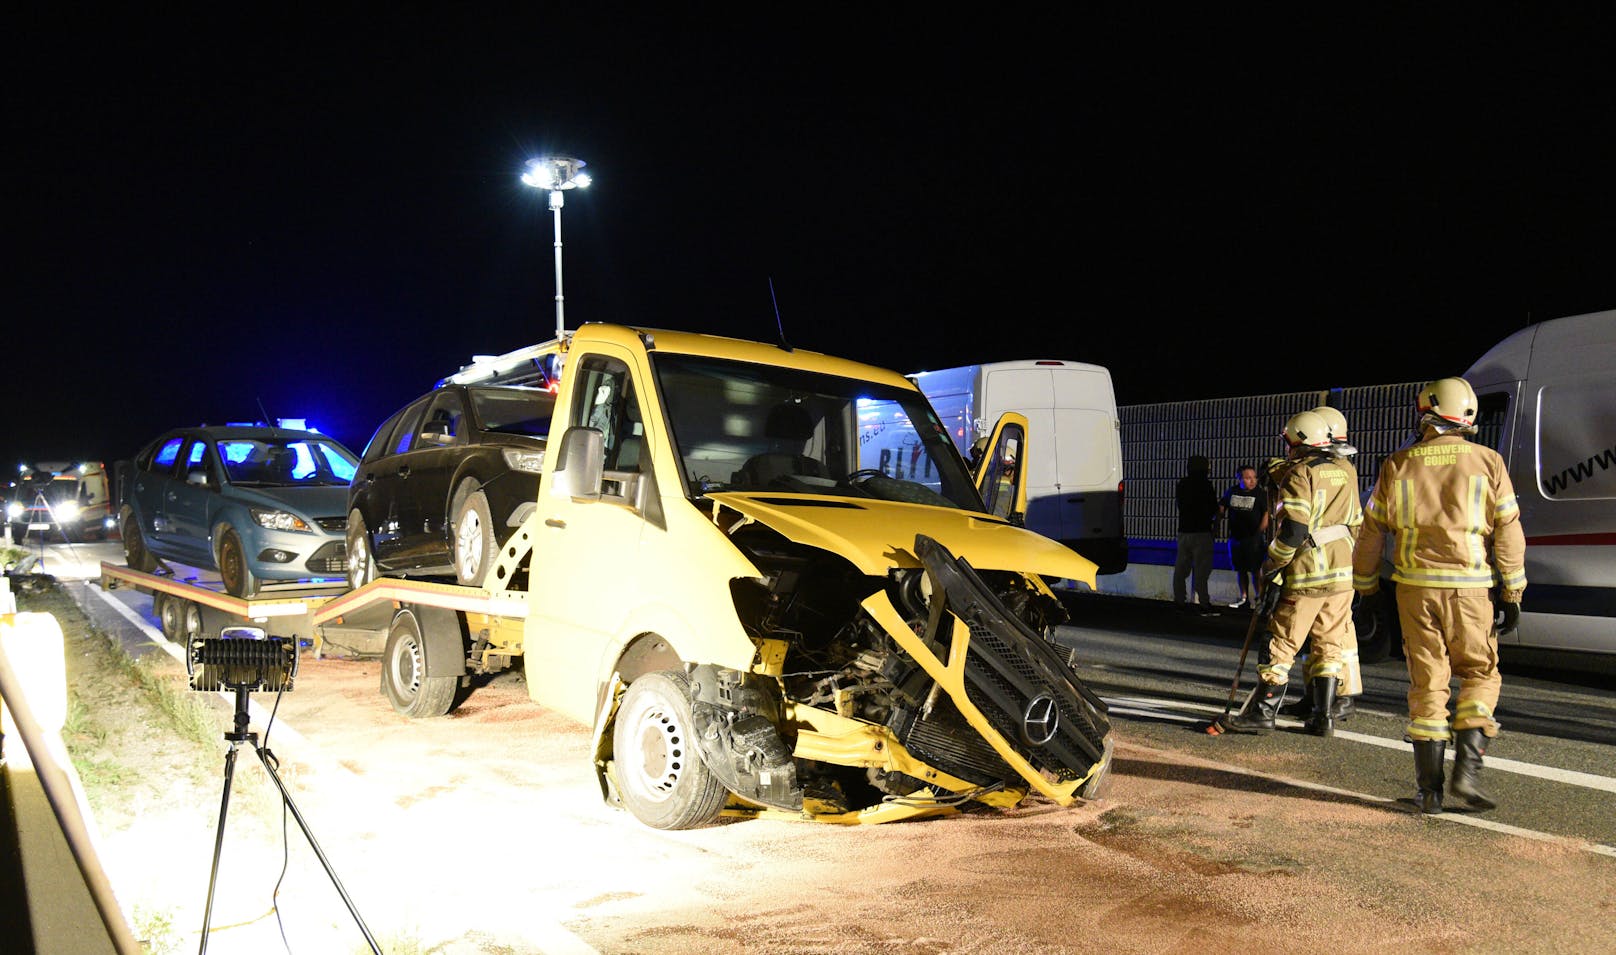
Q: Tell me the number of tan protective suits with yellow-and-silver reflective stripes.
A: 3